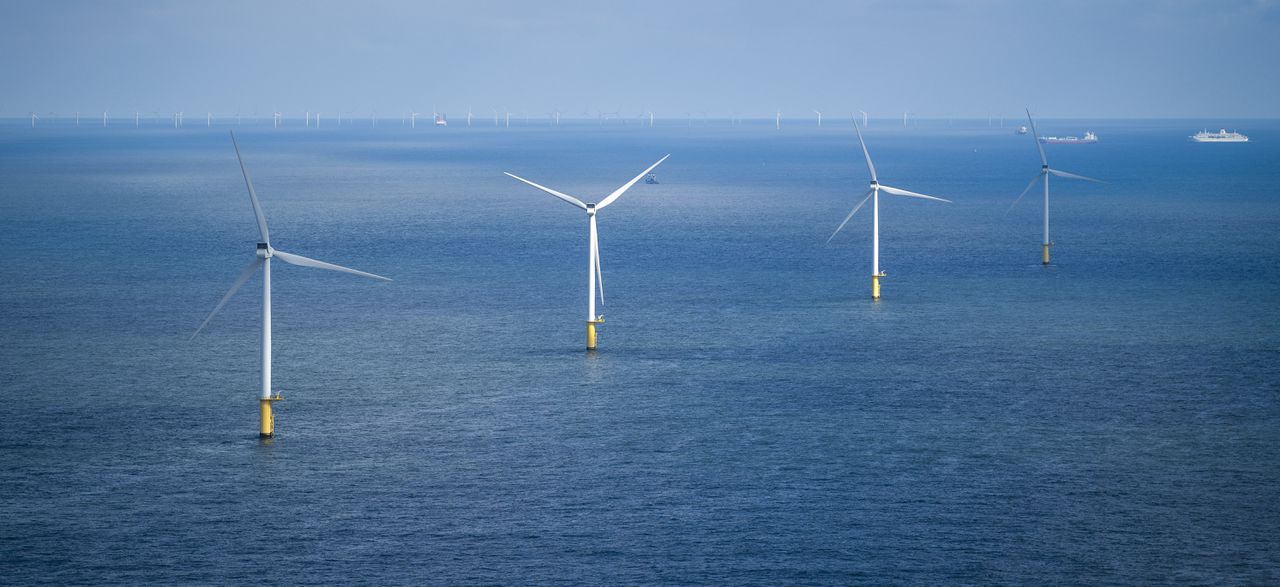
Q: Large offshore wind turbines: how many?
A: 4